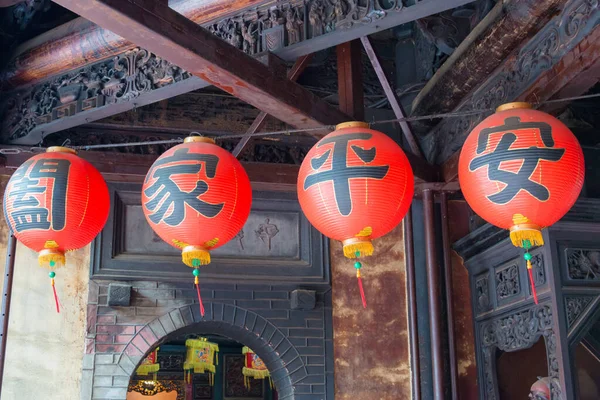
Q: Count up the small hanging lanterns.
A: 3